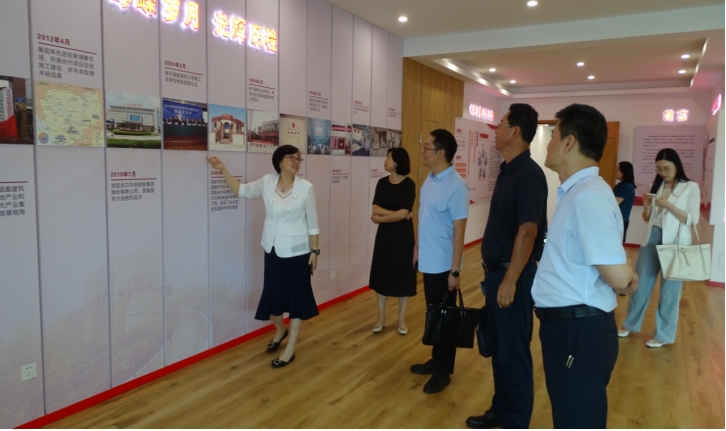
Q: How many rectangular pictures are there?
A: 12